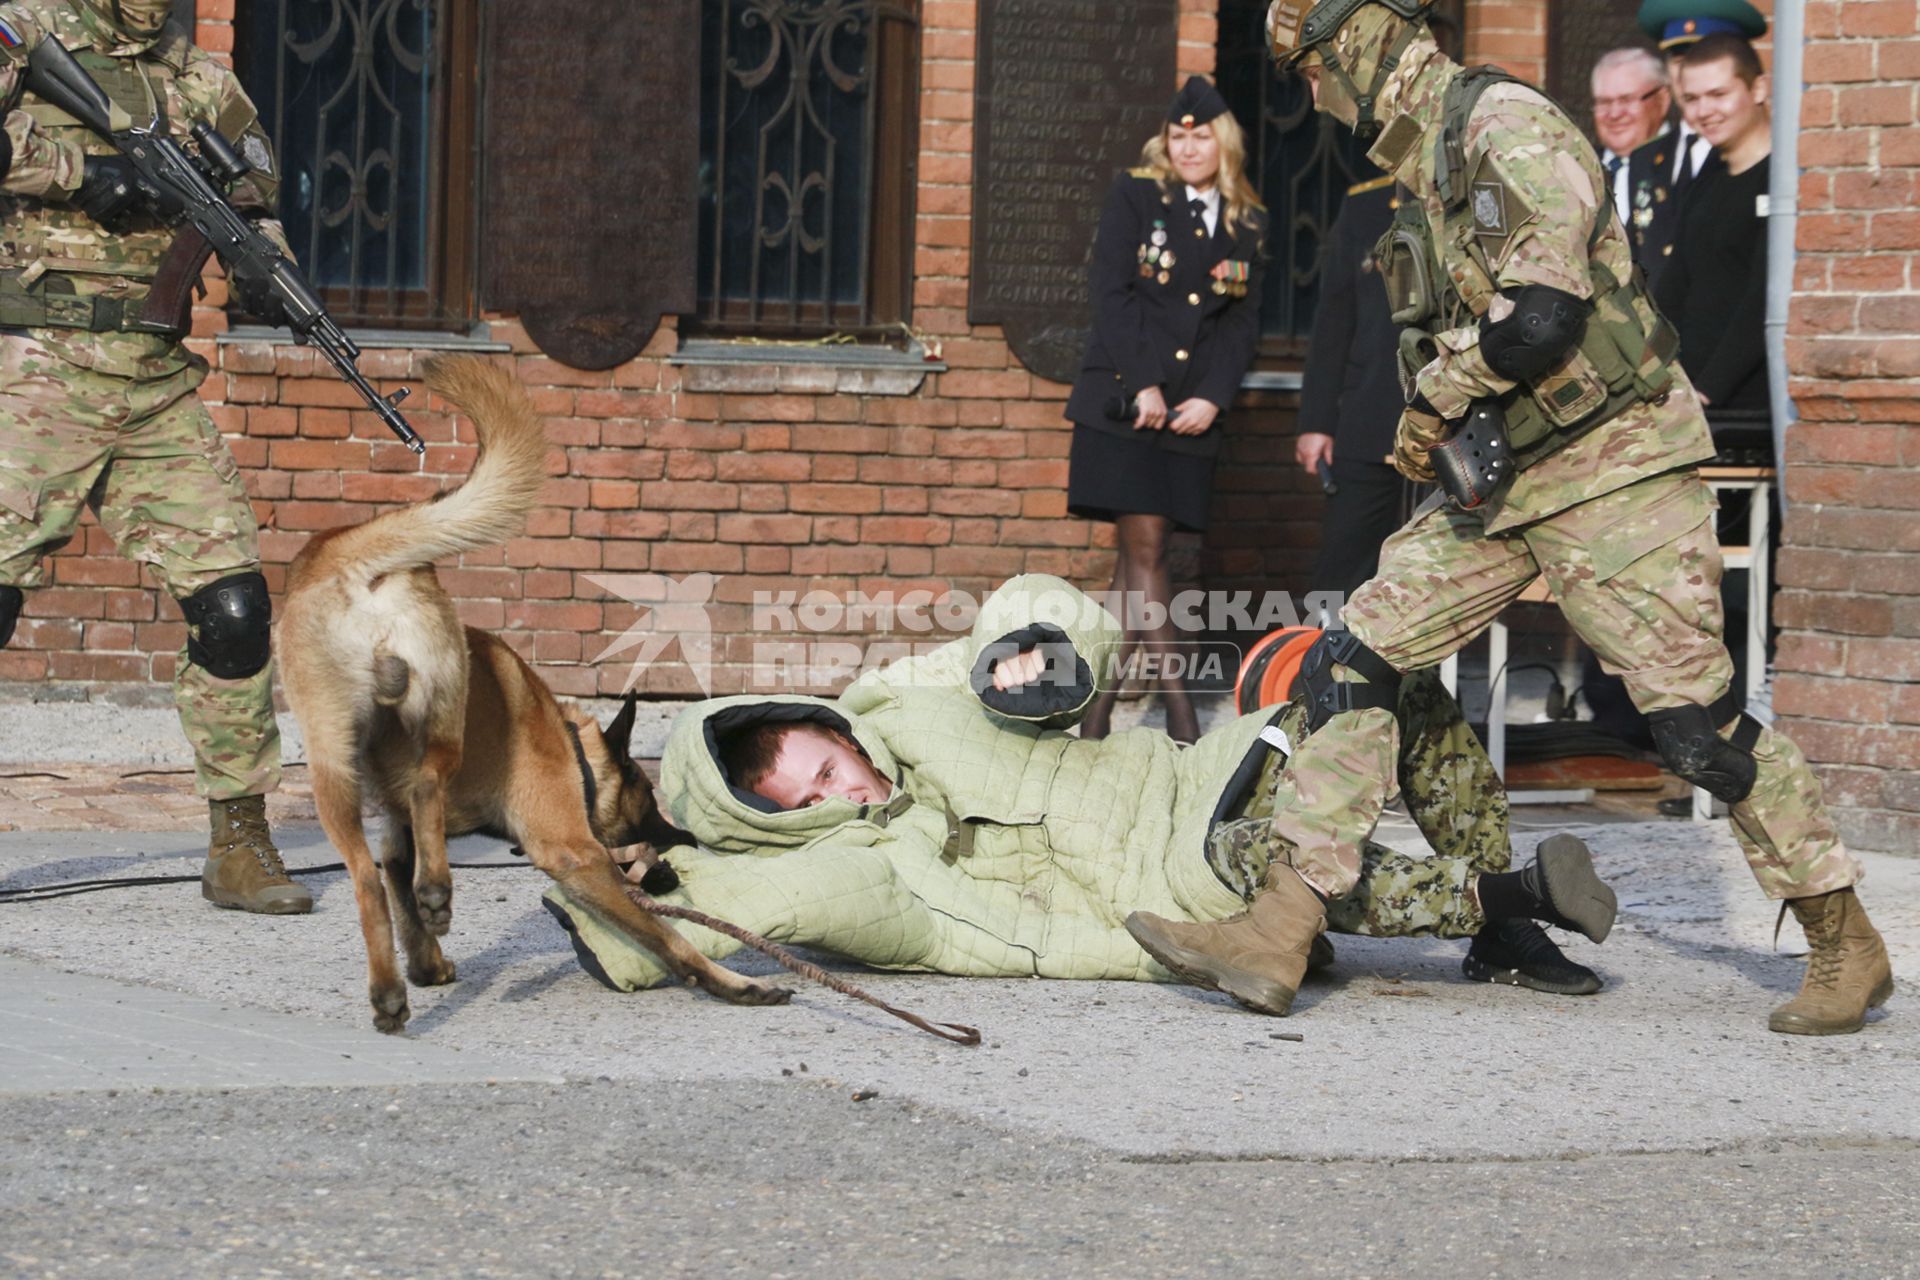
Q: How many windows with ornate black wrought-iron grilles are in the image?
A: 3